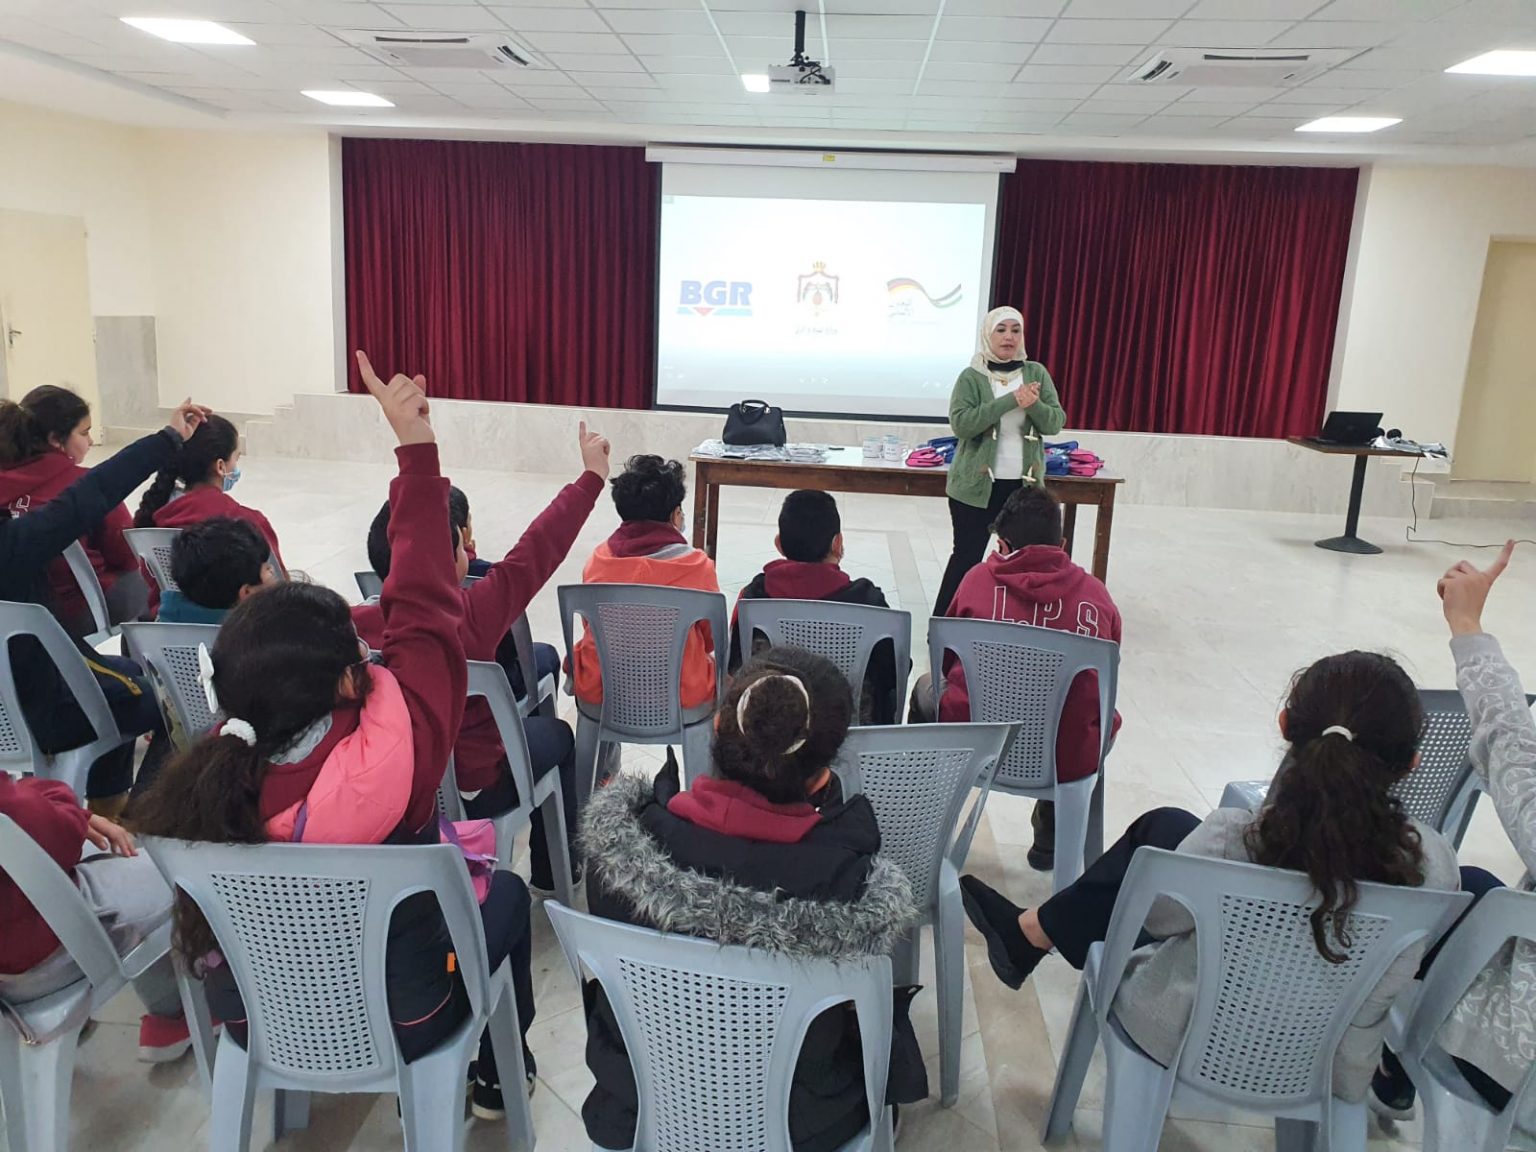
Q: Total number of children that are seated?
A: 14